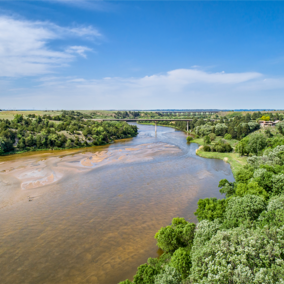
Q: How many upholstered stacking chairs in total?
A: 0